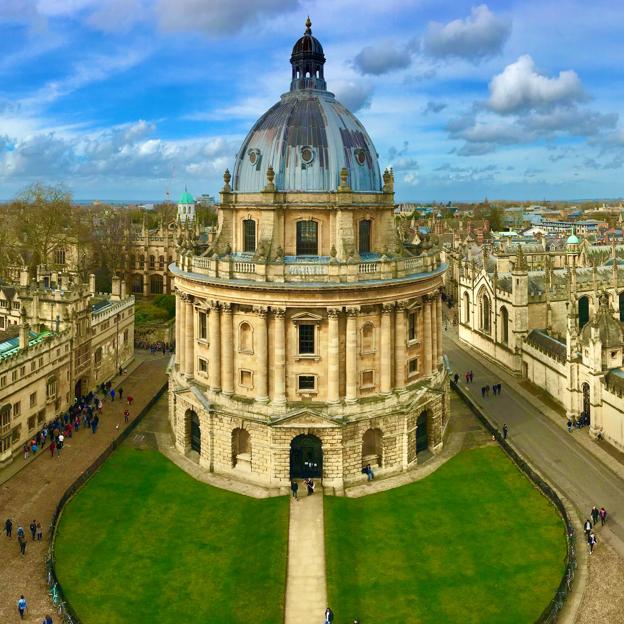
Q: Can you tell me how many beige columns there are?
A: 14